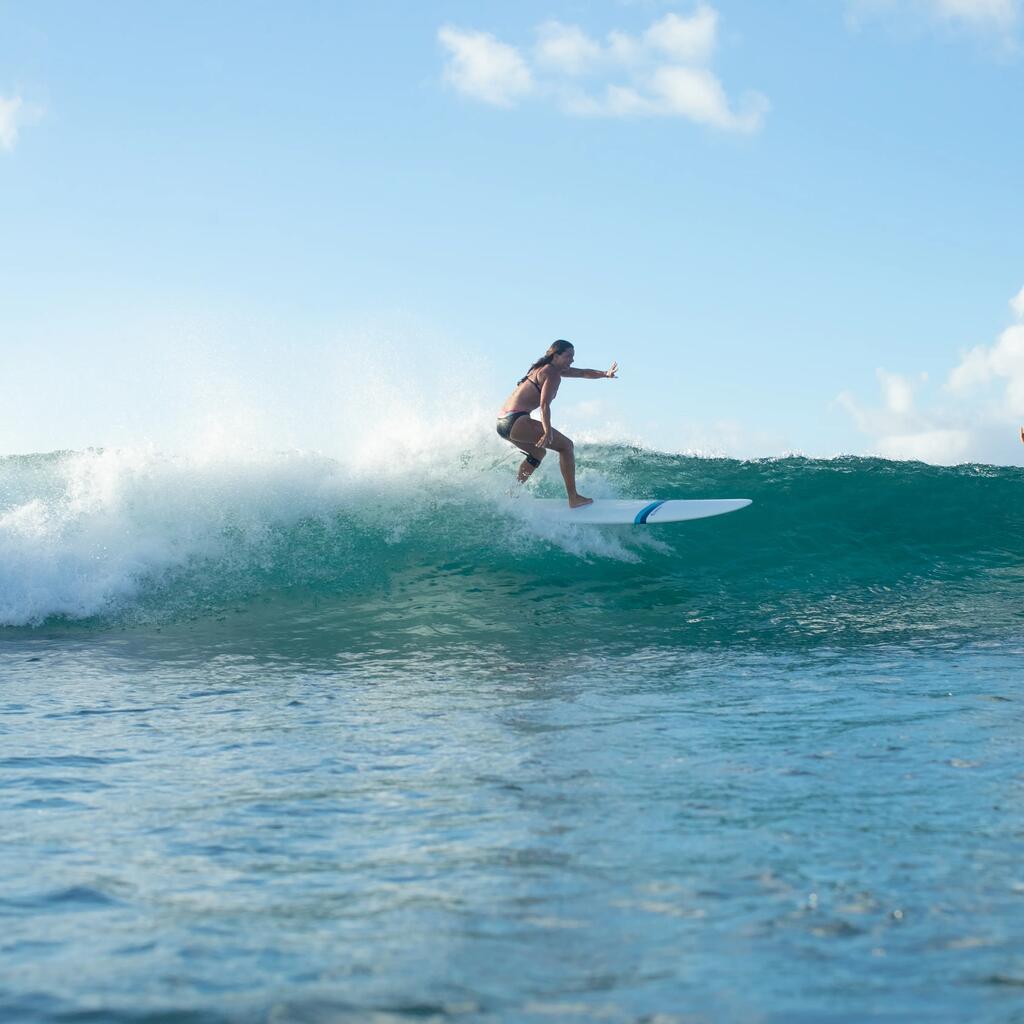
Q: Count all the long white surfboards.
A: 1